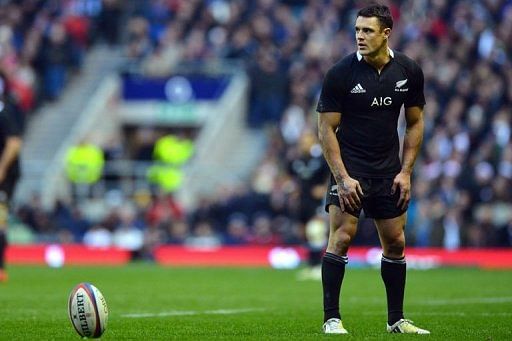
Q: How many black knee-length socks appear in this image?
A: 2